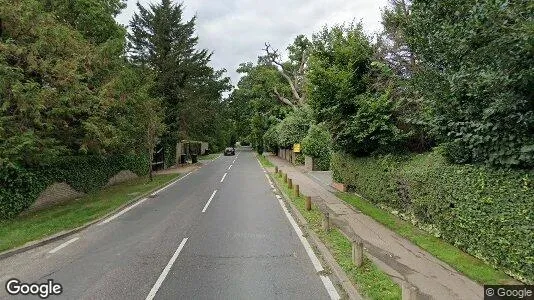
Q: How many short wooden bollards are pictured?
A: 9